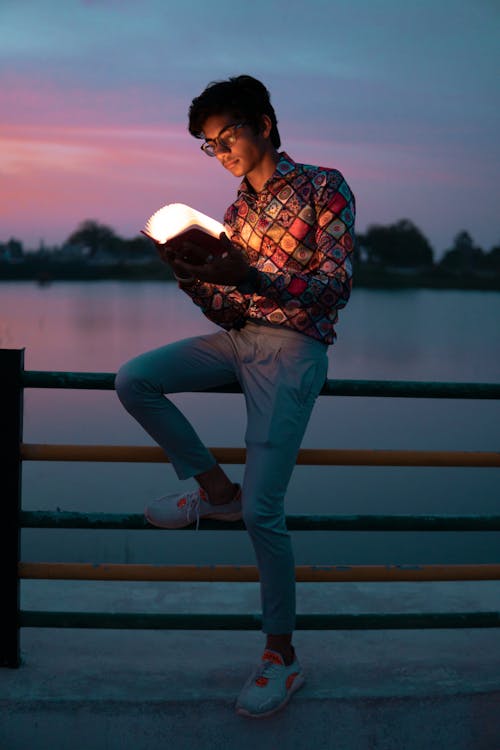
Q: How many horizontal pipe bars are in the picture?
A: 5